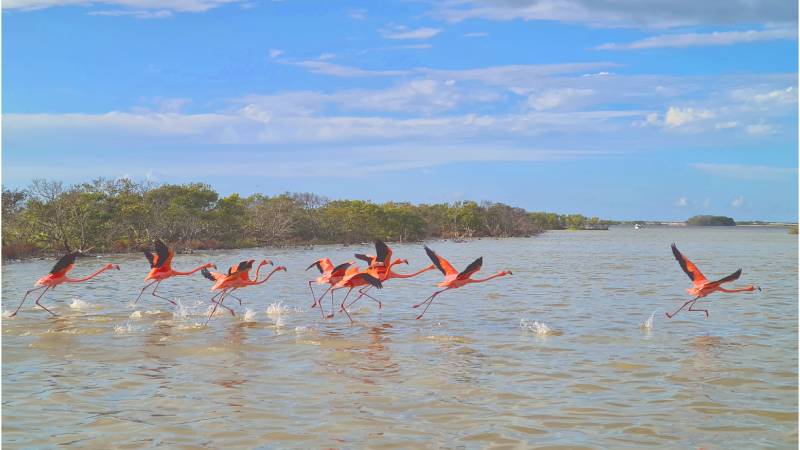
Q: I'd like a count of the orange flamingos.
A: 9